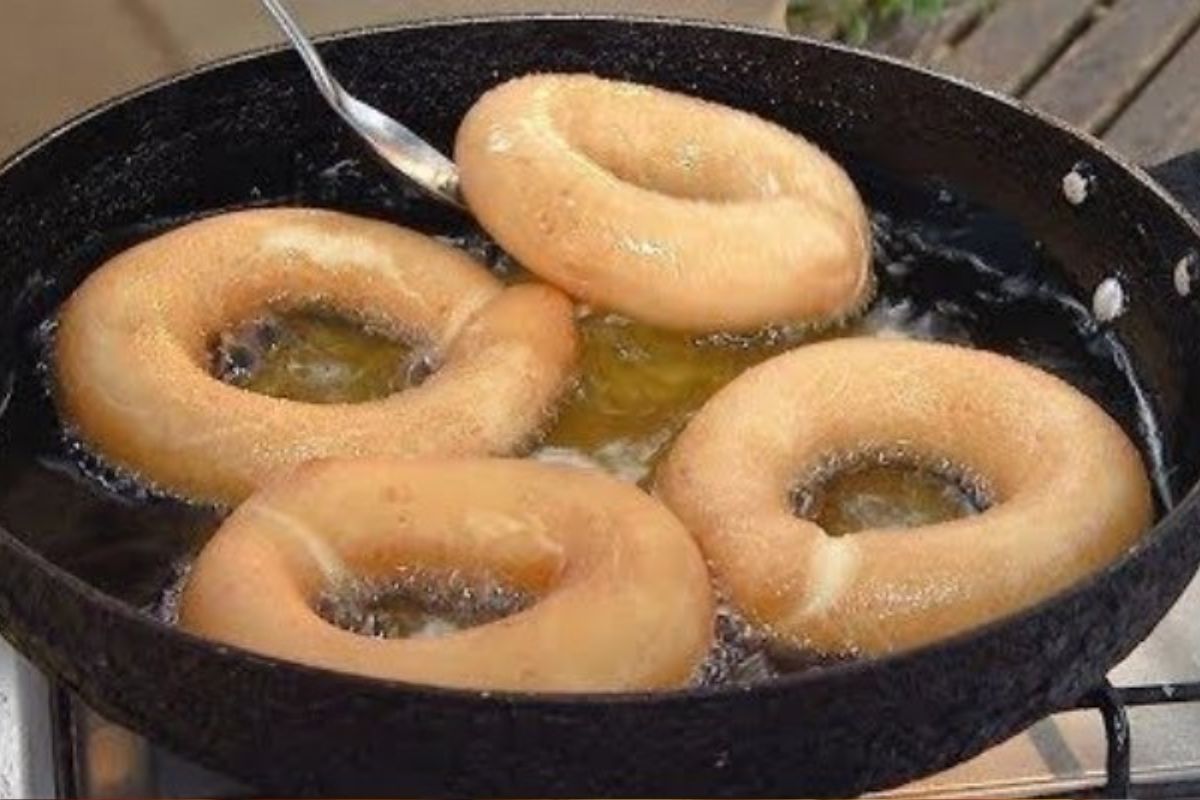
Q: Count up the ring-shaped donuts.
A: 4